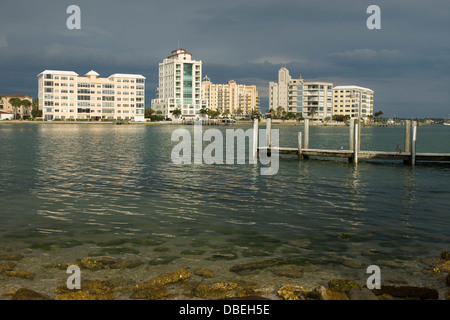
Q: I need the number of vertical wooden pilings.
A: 8